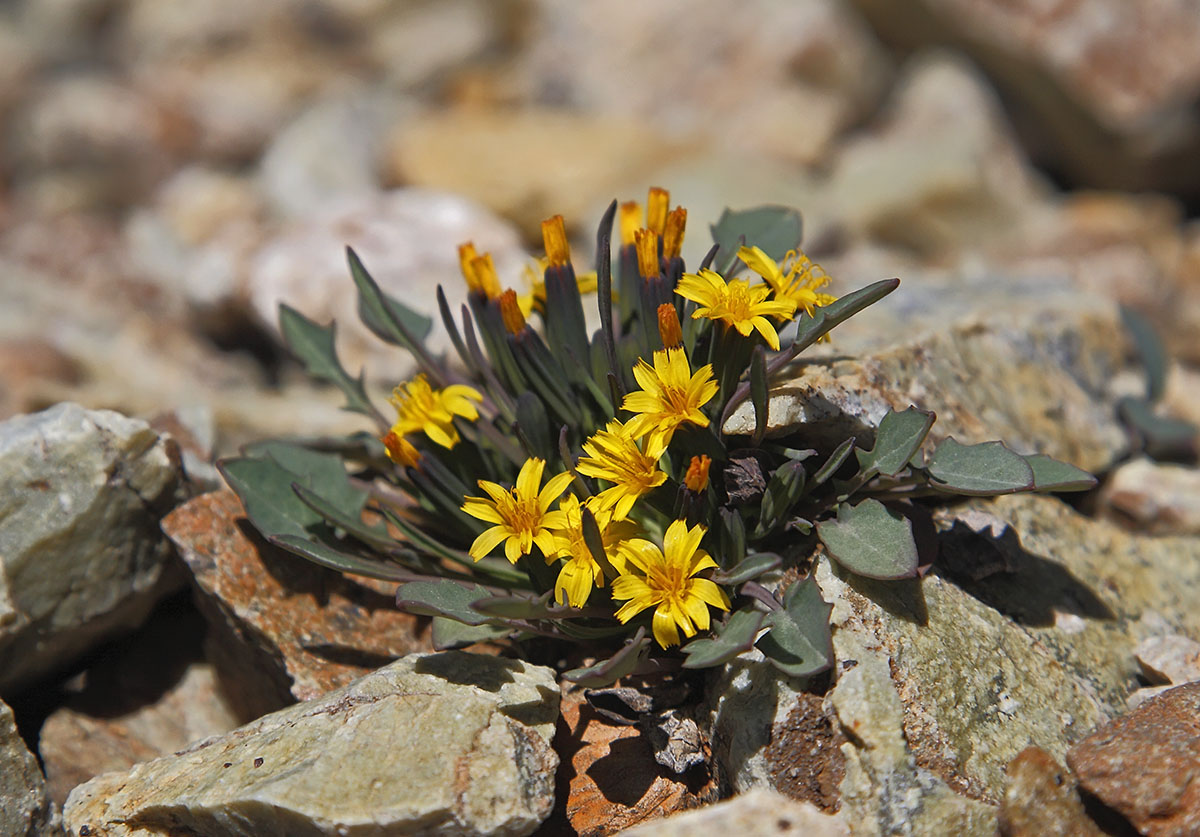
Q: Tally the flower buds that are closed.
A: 11